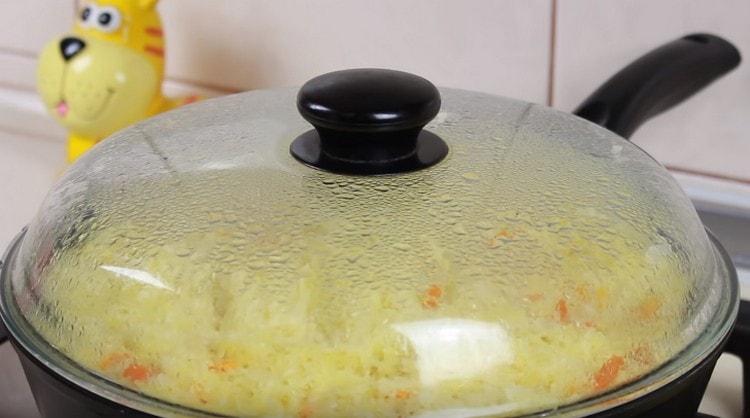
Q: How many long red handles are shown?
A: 0